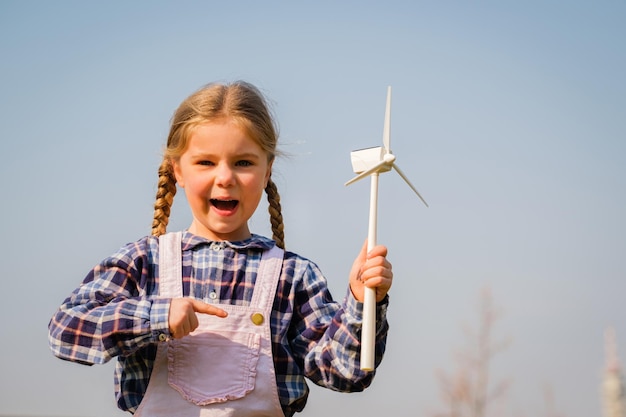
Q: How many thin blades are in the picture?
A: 3